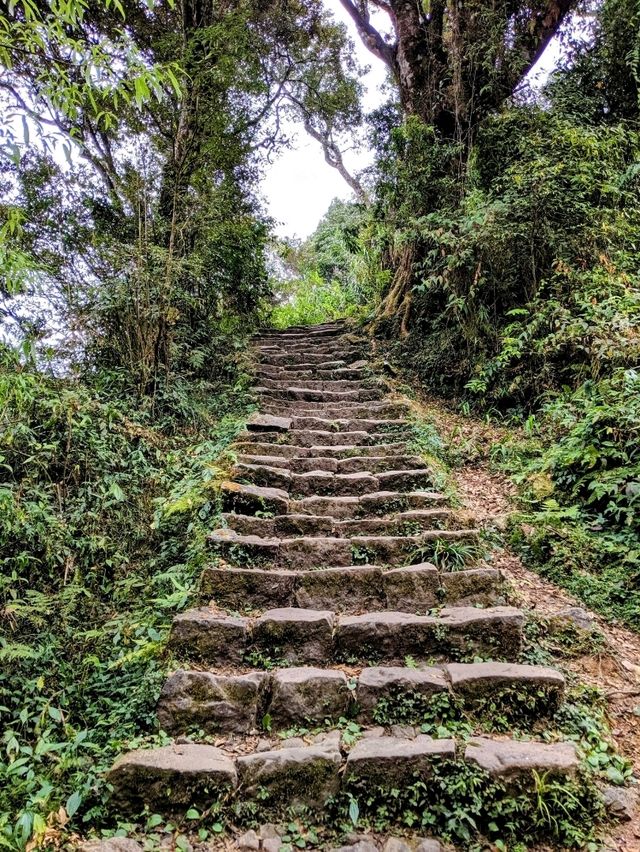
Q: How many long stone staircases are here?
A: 1